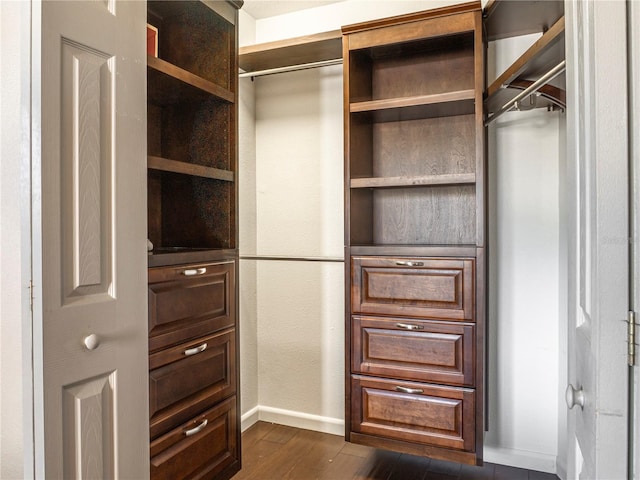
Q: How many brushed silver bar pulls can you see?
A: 6